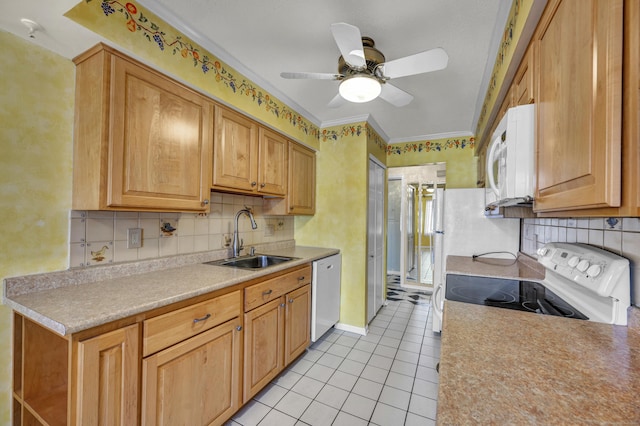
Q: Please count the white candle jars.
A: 0